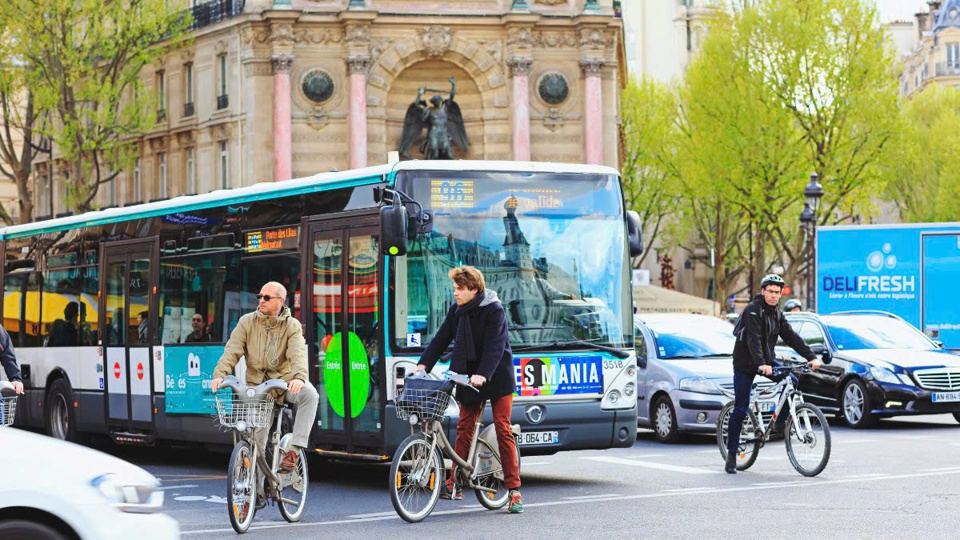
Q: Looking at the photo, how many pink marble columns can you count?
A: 4